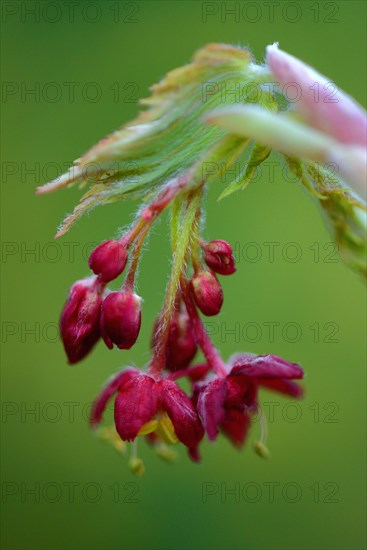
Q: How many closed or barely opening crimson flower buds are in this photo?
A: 6